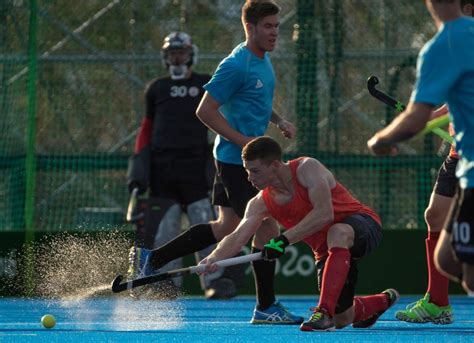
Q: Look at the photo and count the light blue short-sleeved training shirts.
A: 2